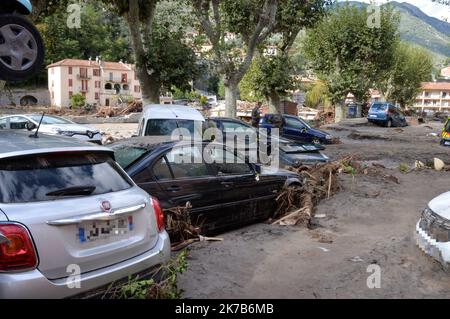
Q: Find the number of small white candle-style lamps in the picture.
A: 0